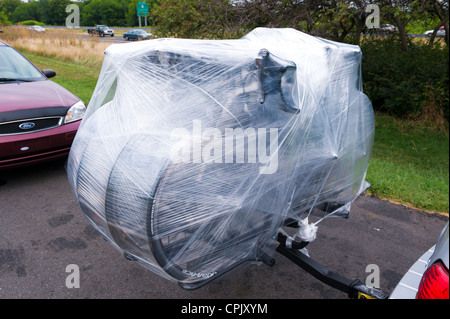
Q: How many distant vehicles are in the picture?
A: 5